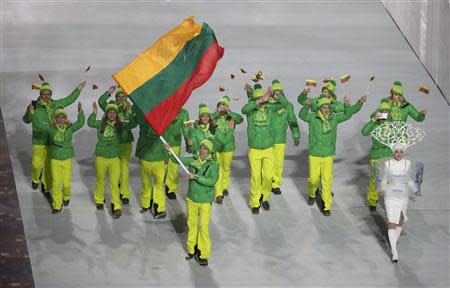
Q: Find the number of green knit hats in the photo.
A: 13